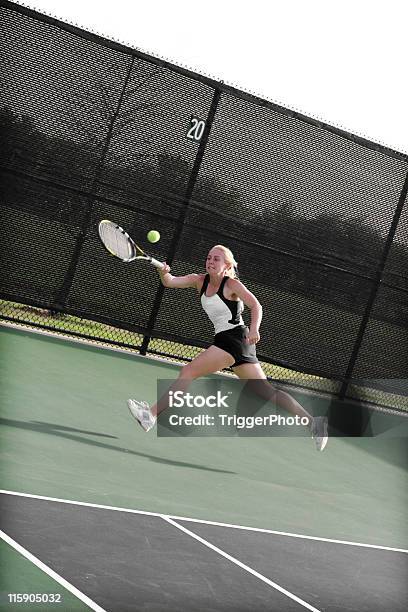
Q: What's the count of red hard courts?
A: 0